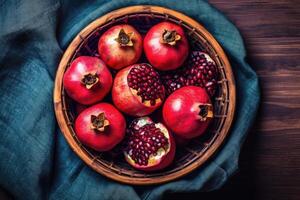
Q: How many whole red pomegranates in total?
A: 5